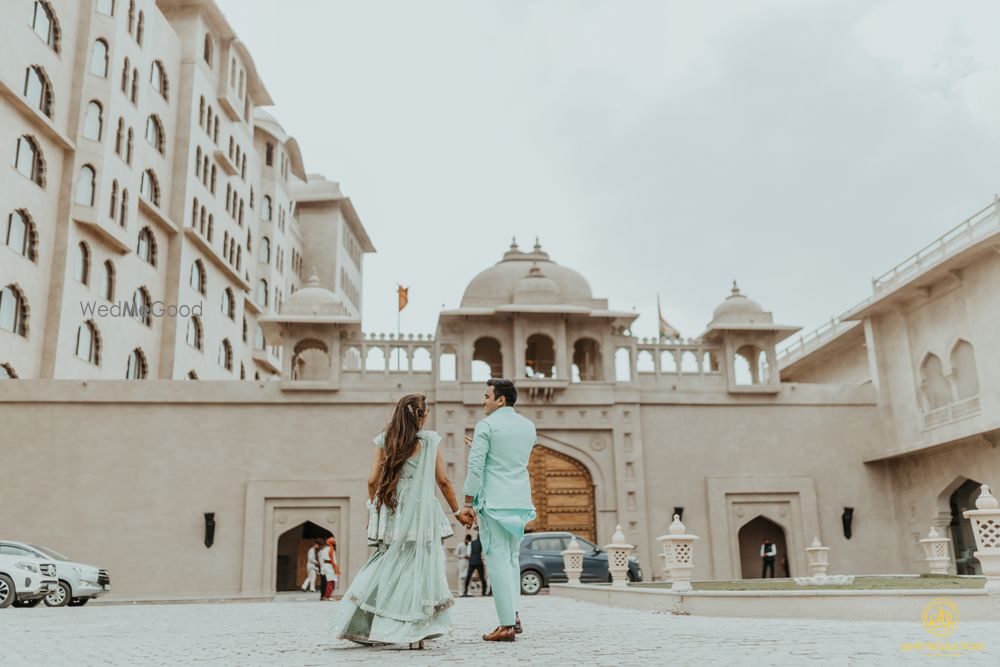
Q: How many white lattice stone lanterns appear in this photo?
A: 6